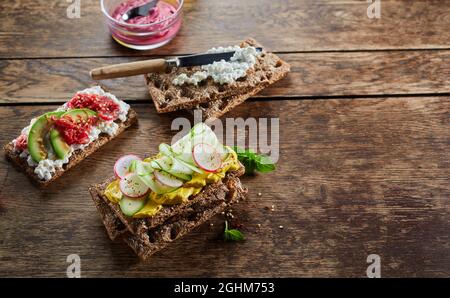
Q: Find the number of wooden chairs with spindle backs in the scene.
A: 0